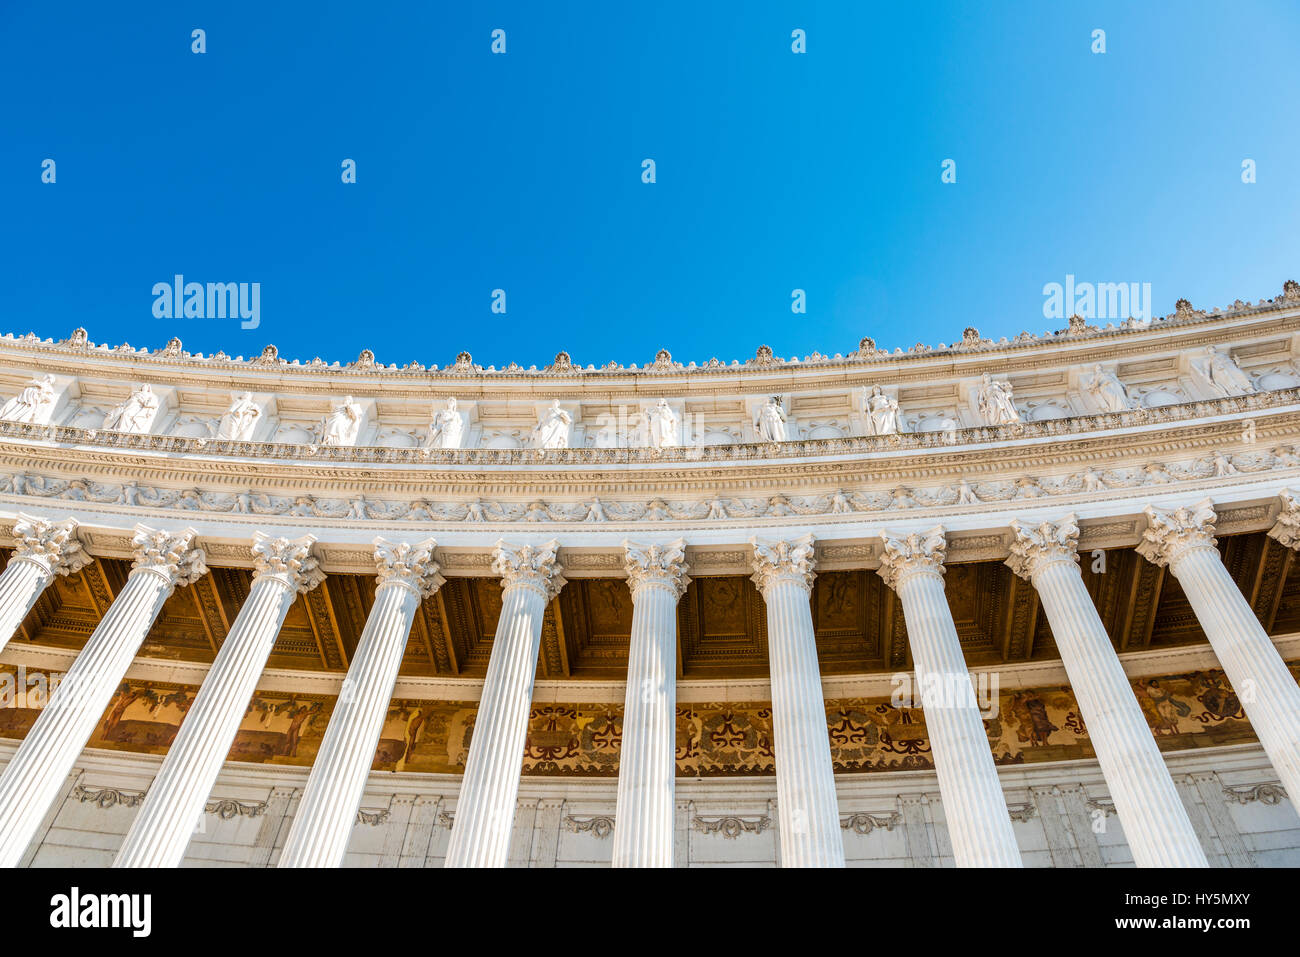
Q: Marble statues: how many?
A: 12